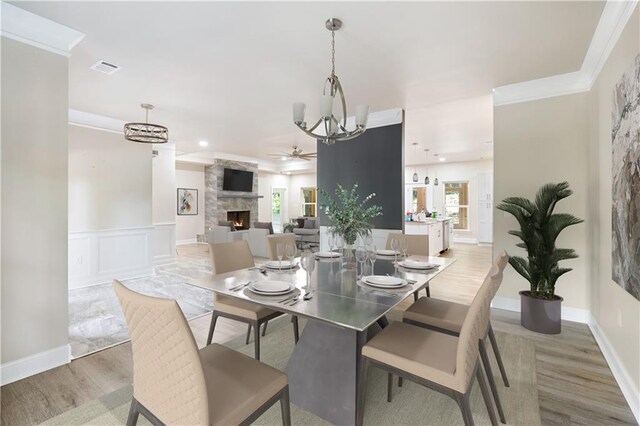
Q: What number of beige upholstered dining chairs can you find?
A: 6